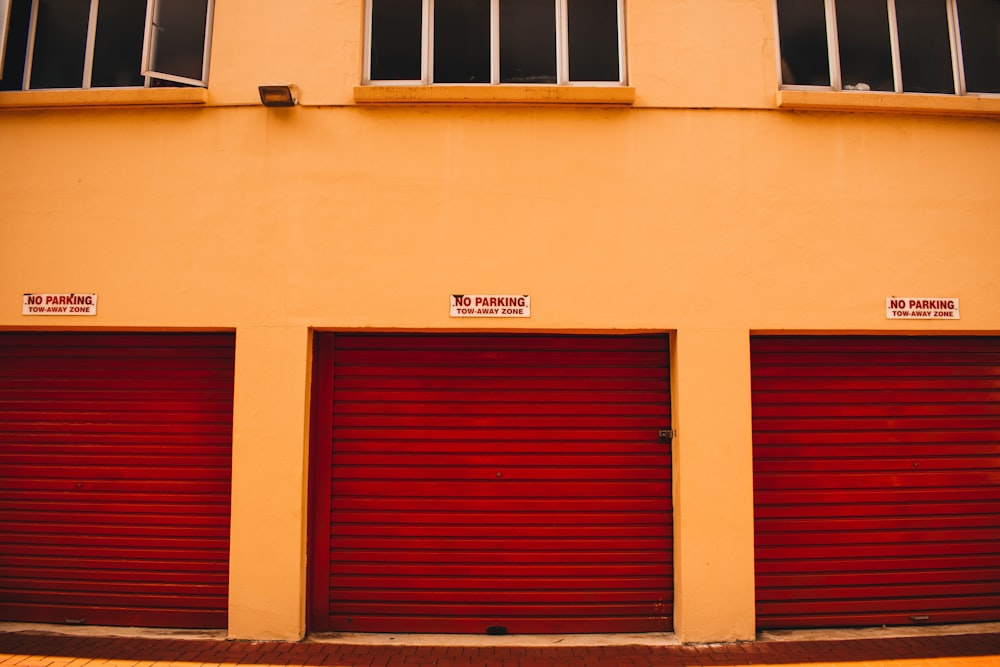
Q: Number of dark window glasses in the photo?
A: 12